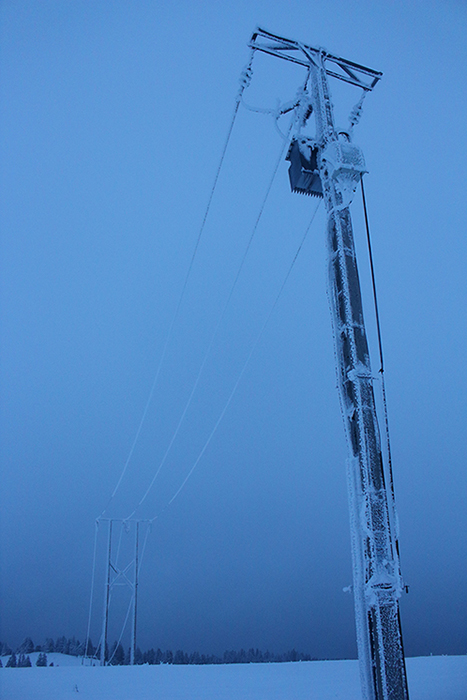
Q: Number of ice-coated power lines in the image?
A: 3